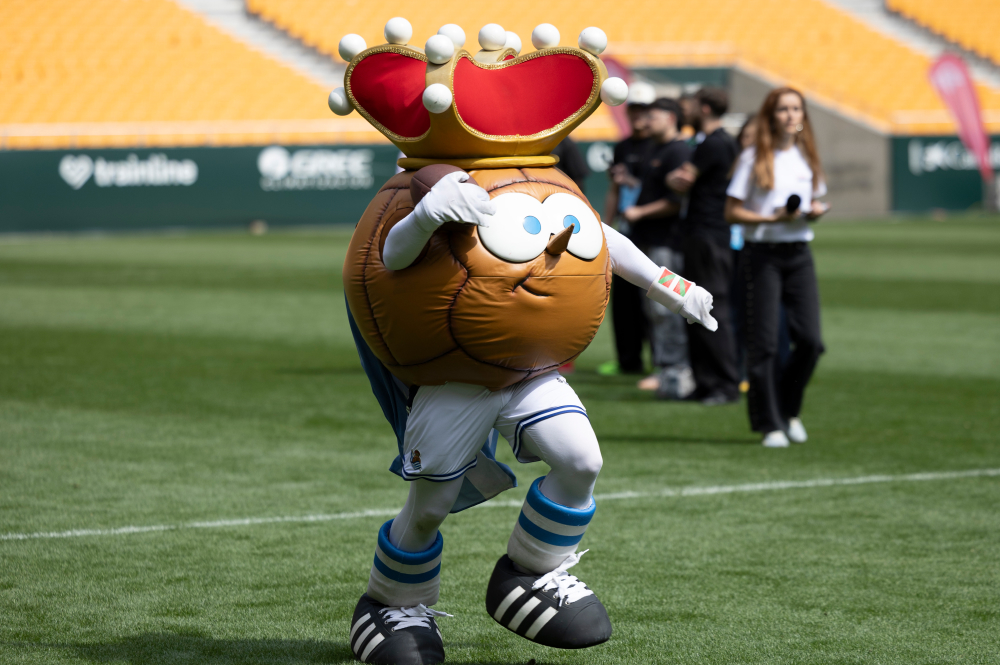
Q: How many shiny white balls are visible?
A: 11